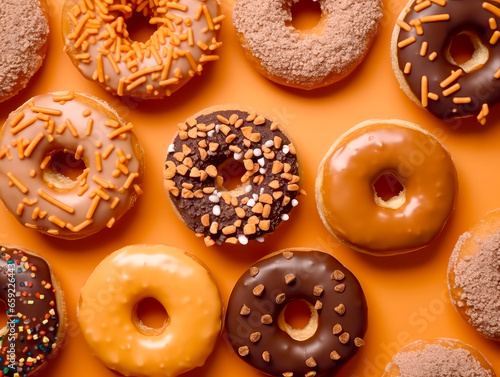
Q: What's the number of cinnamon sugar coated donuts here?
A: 4